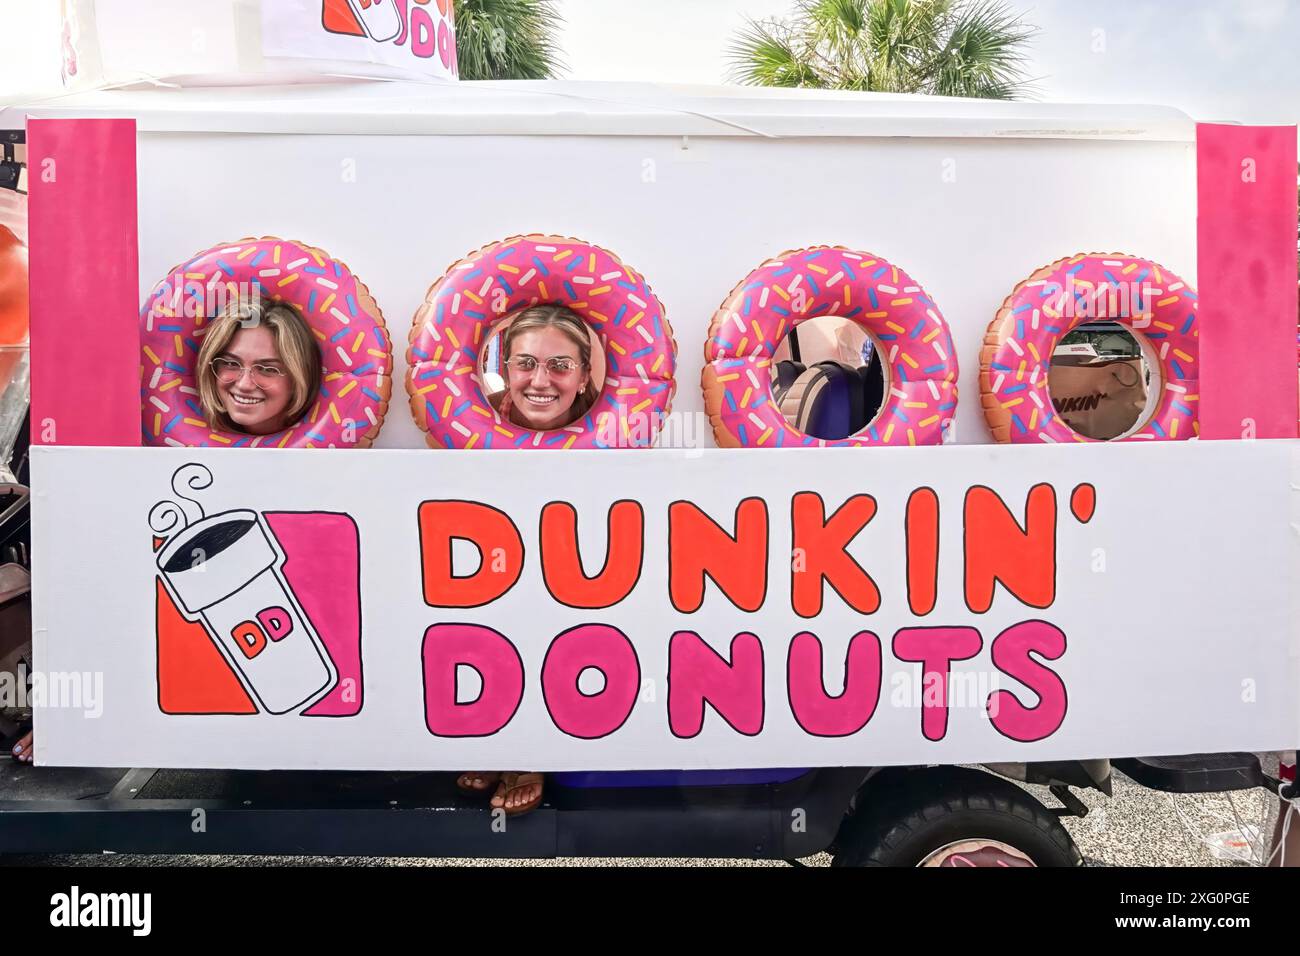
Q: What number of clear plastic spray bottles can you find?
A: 0